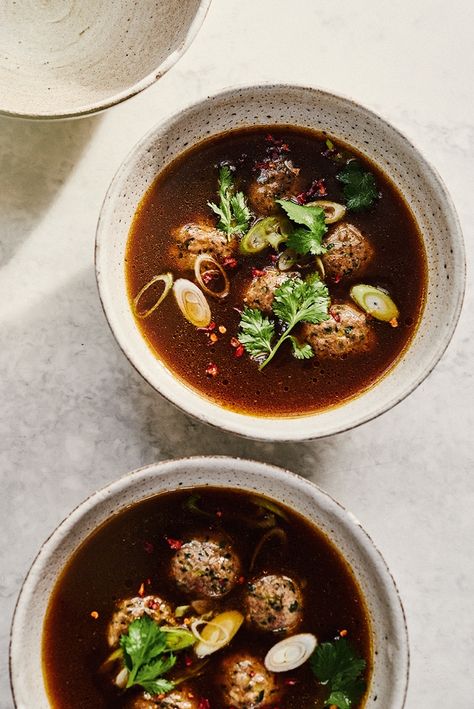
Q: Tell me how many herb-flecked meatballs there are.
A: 10